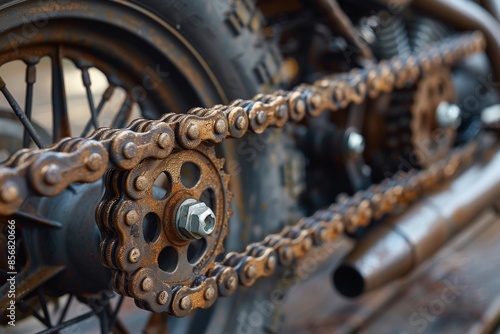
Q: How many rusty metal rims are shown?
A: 1